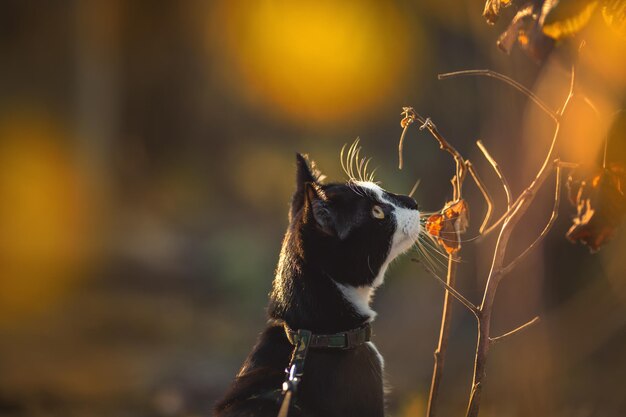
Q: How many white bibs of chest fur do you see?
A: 1